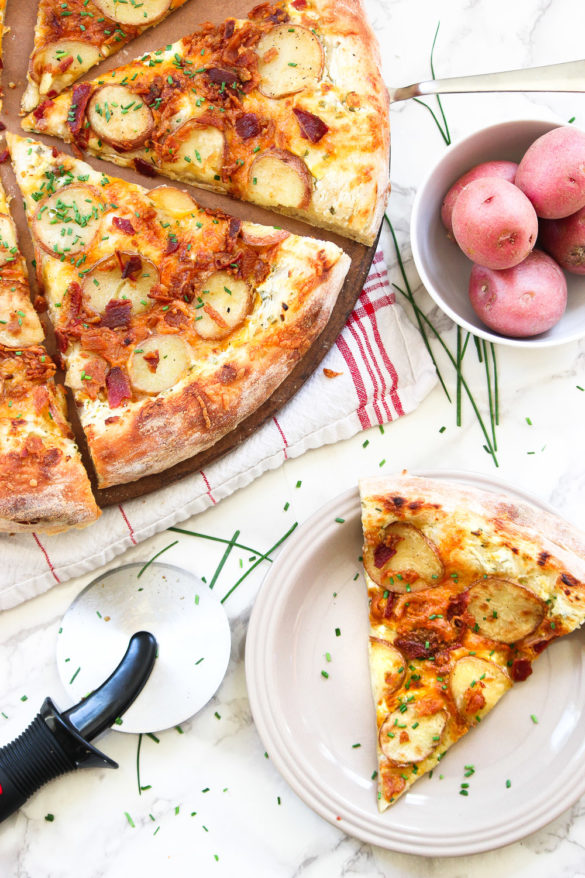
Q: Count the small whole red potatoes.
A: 5